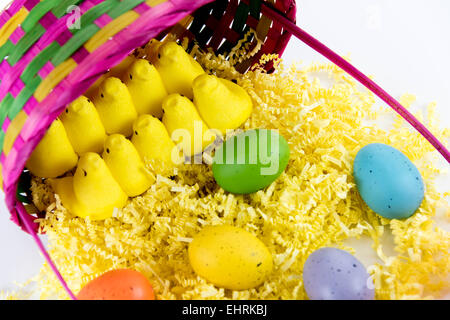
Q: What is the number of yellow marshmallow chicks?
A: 10